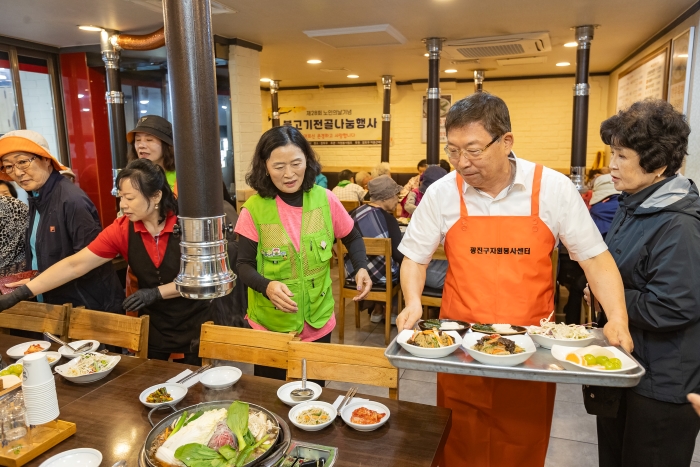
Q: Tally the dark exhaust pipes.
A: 7